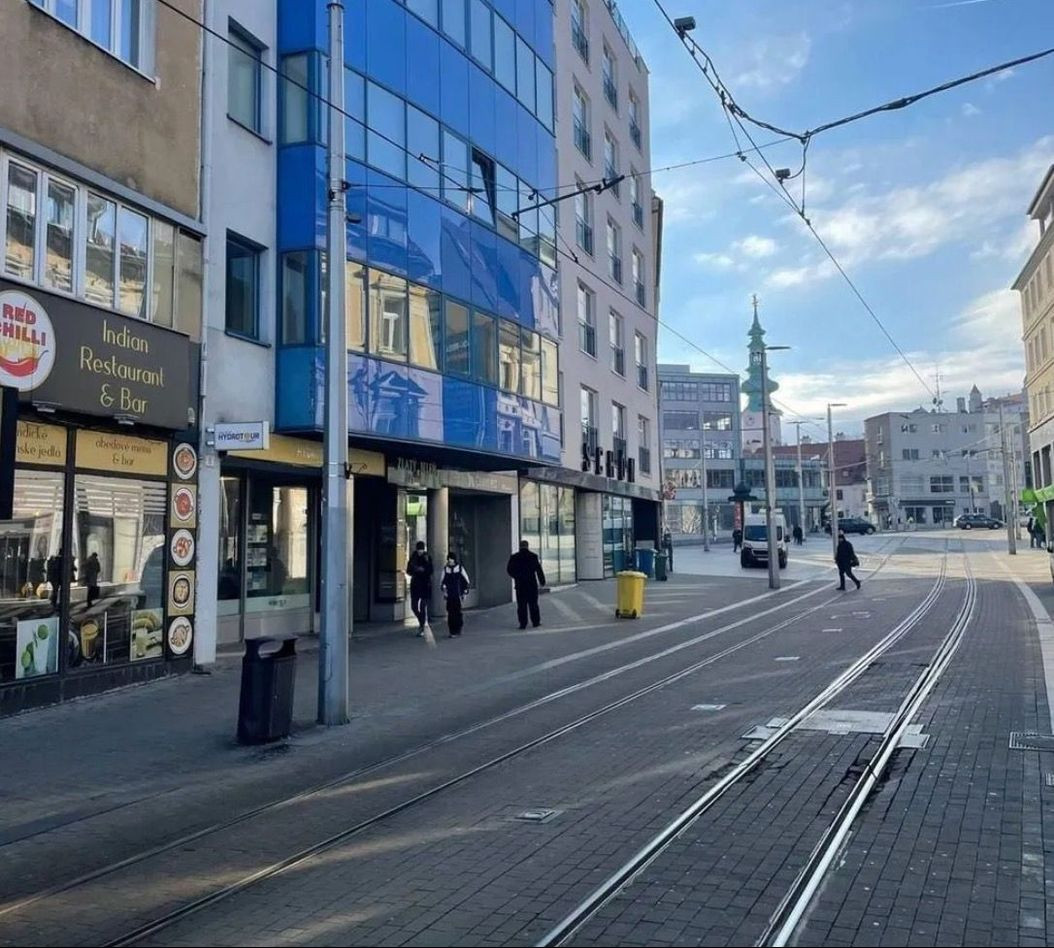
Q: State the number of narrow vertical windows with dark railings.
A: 15